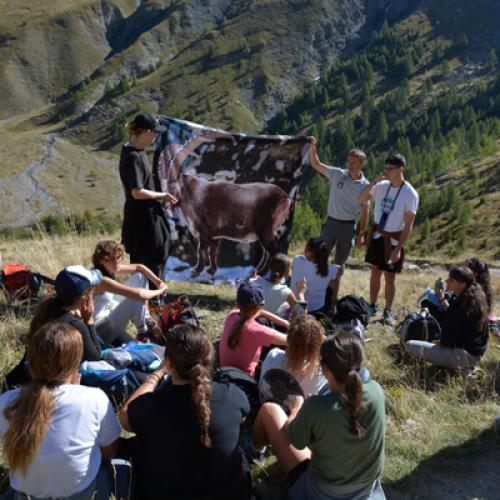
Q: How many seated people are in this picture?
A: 11